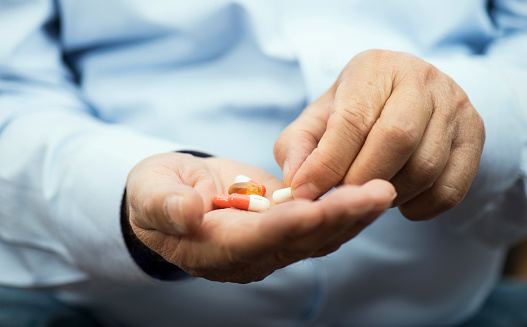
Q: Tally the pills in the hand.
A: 5